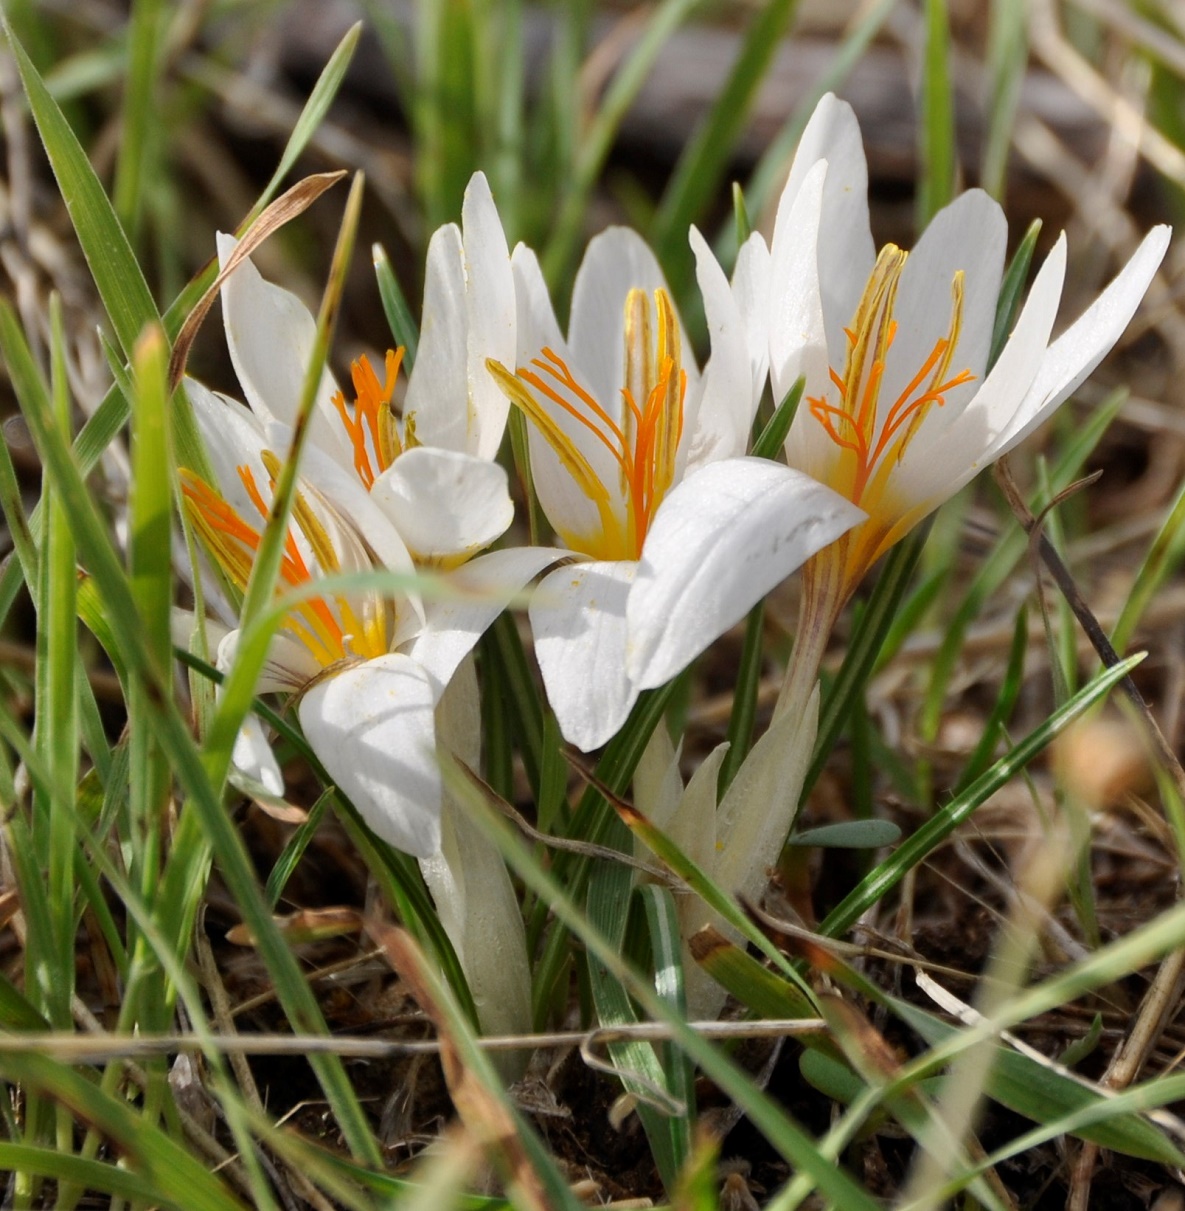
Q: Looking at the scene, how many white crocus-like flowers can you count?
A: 4